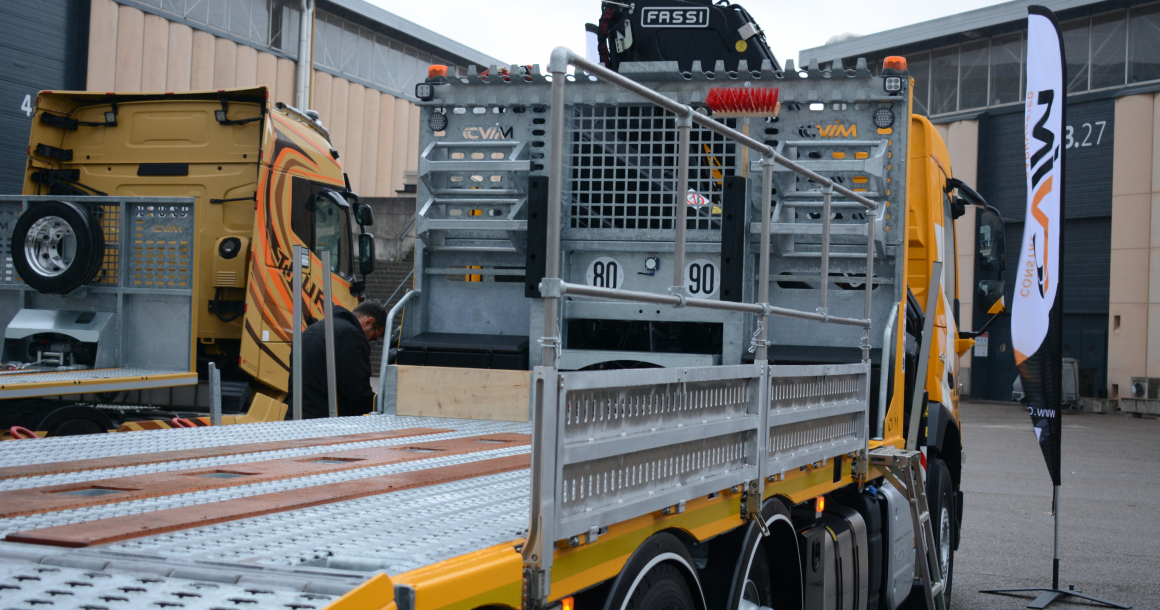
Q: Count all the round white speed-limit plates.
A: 2